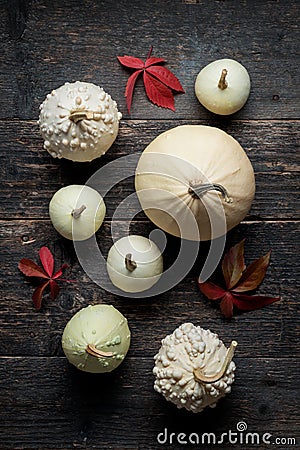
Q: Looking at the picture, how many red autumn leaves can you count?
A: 3